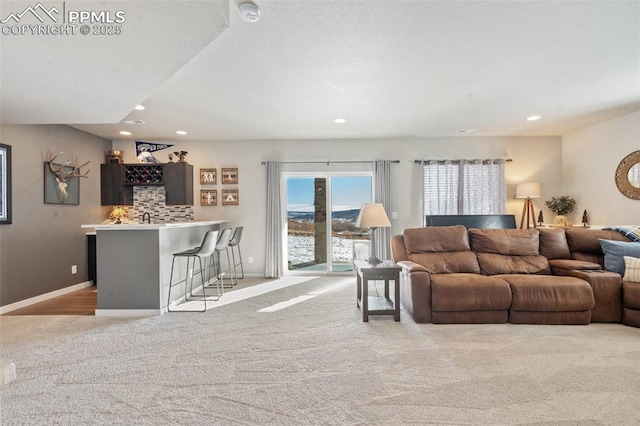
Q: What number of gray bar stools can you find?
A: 3